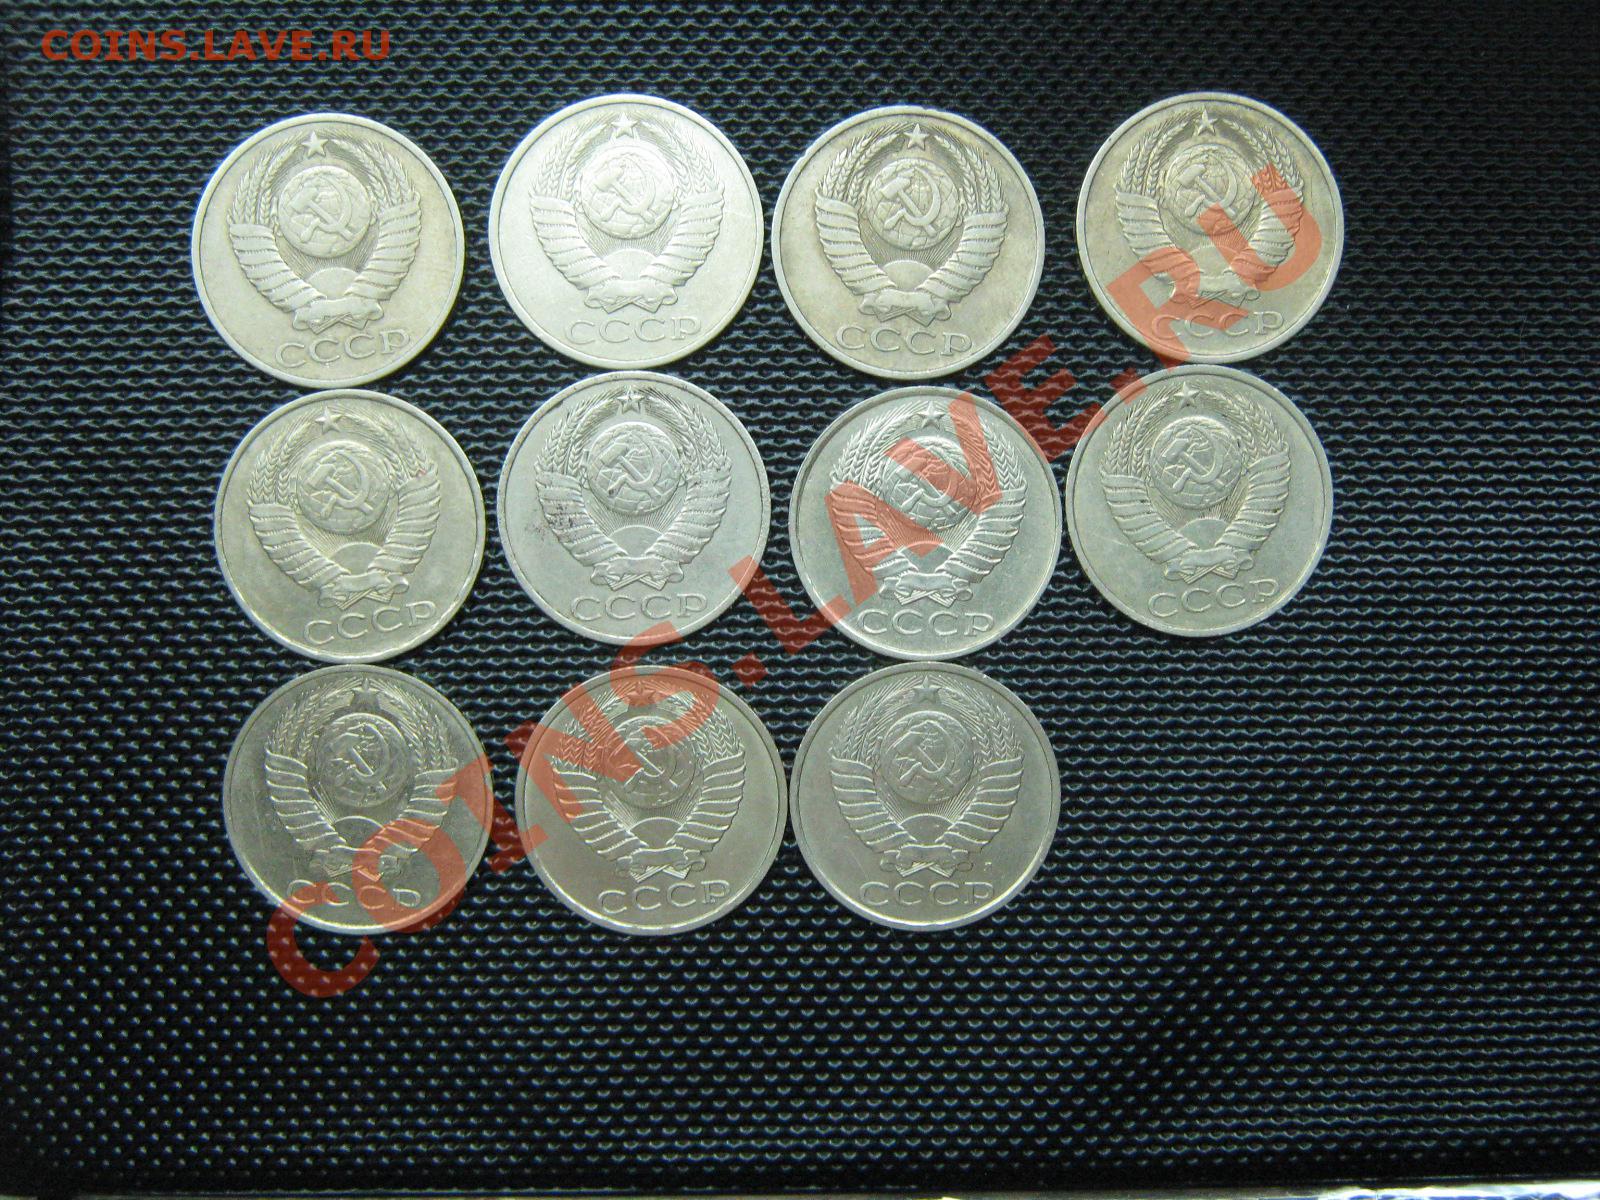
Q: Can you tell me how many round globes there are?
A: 11